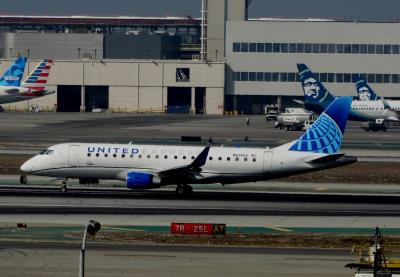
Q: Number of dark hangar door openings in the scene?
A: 4